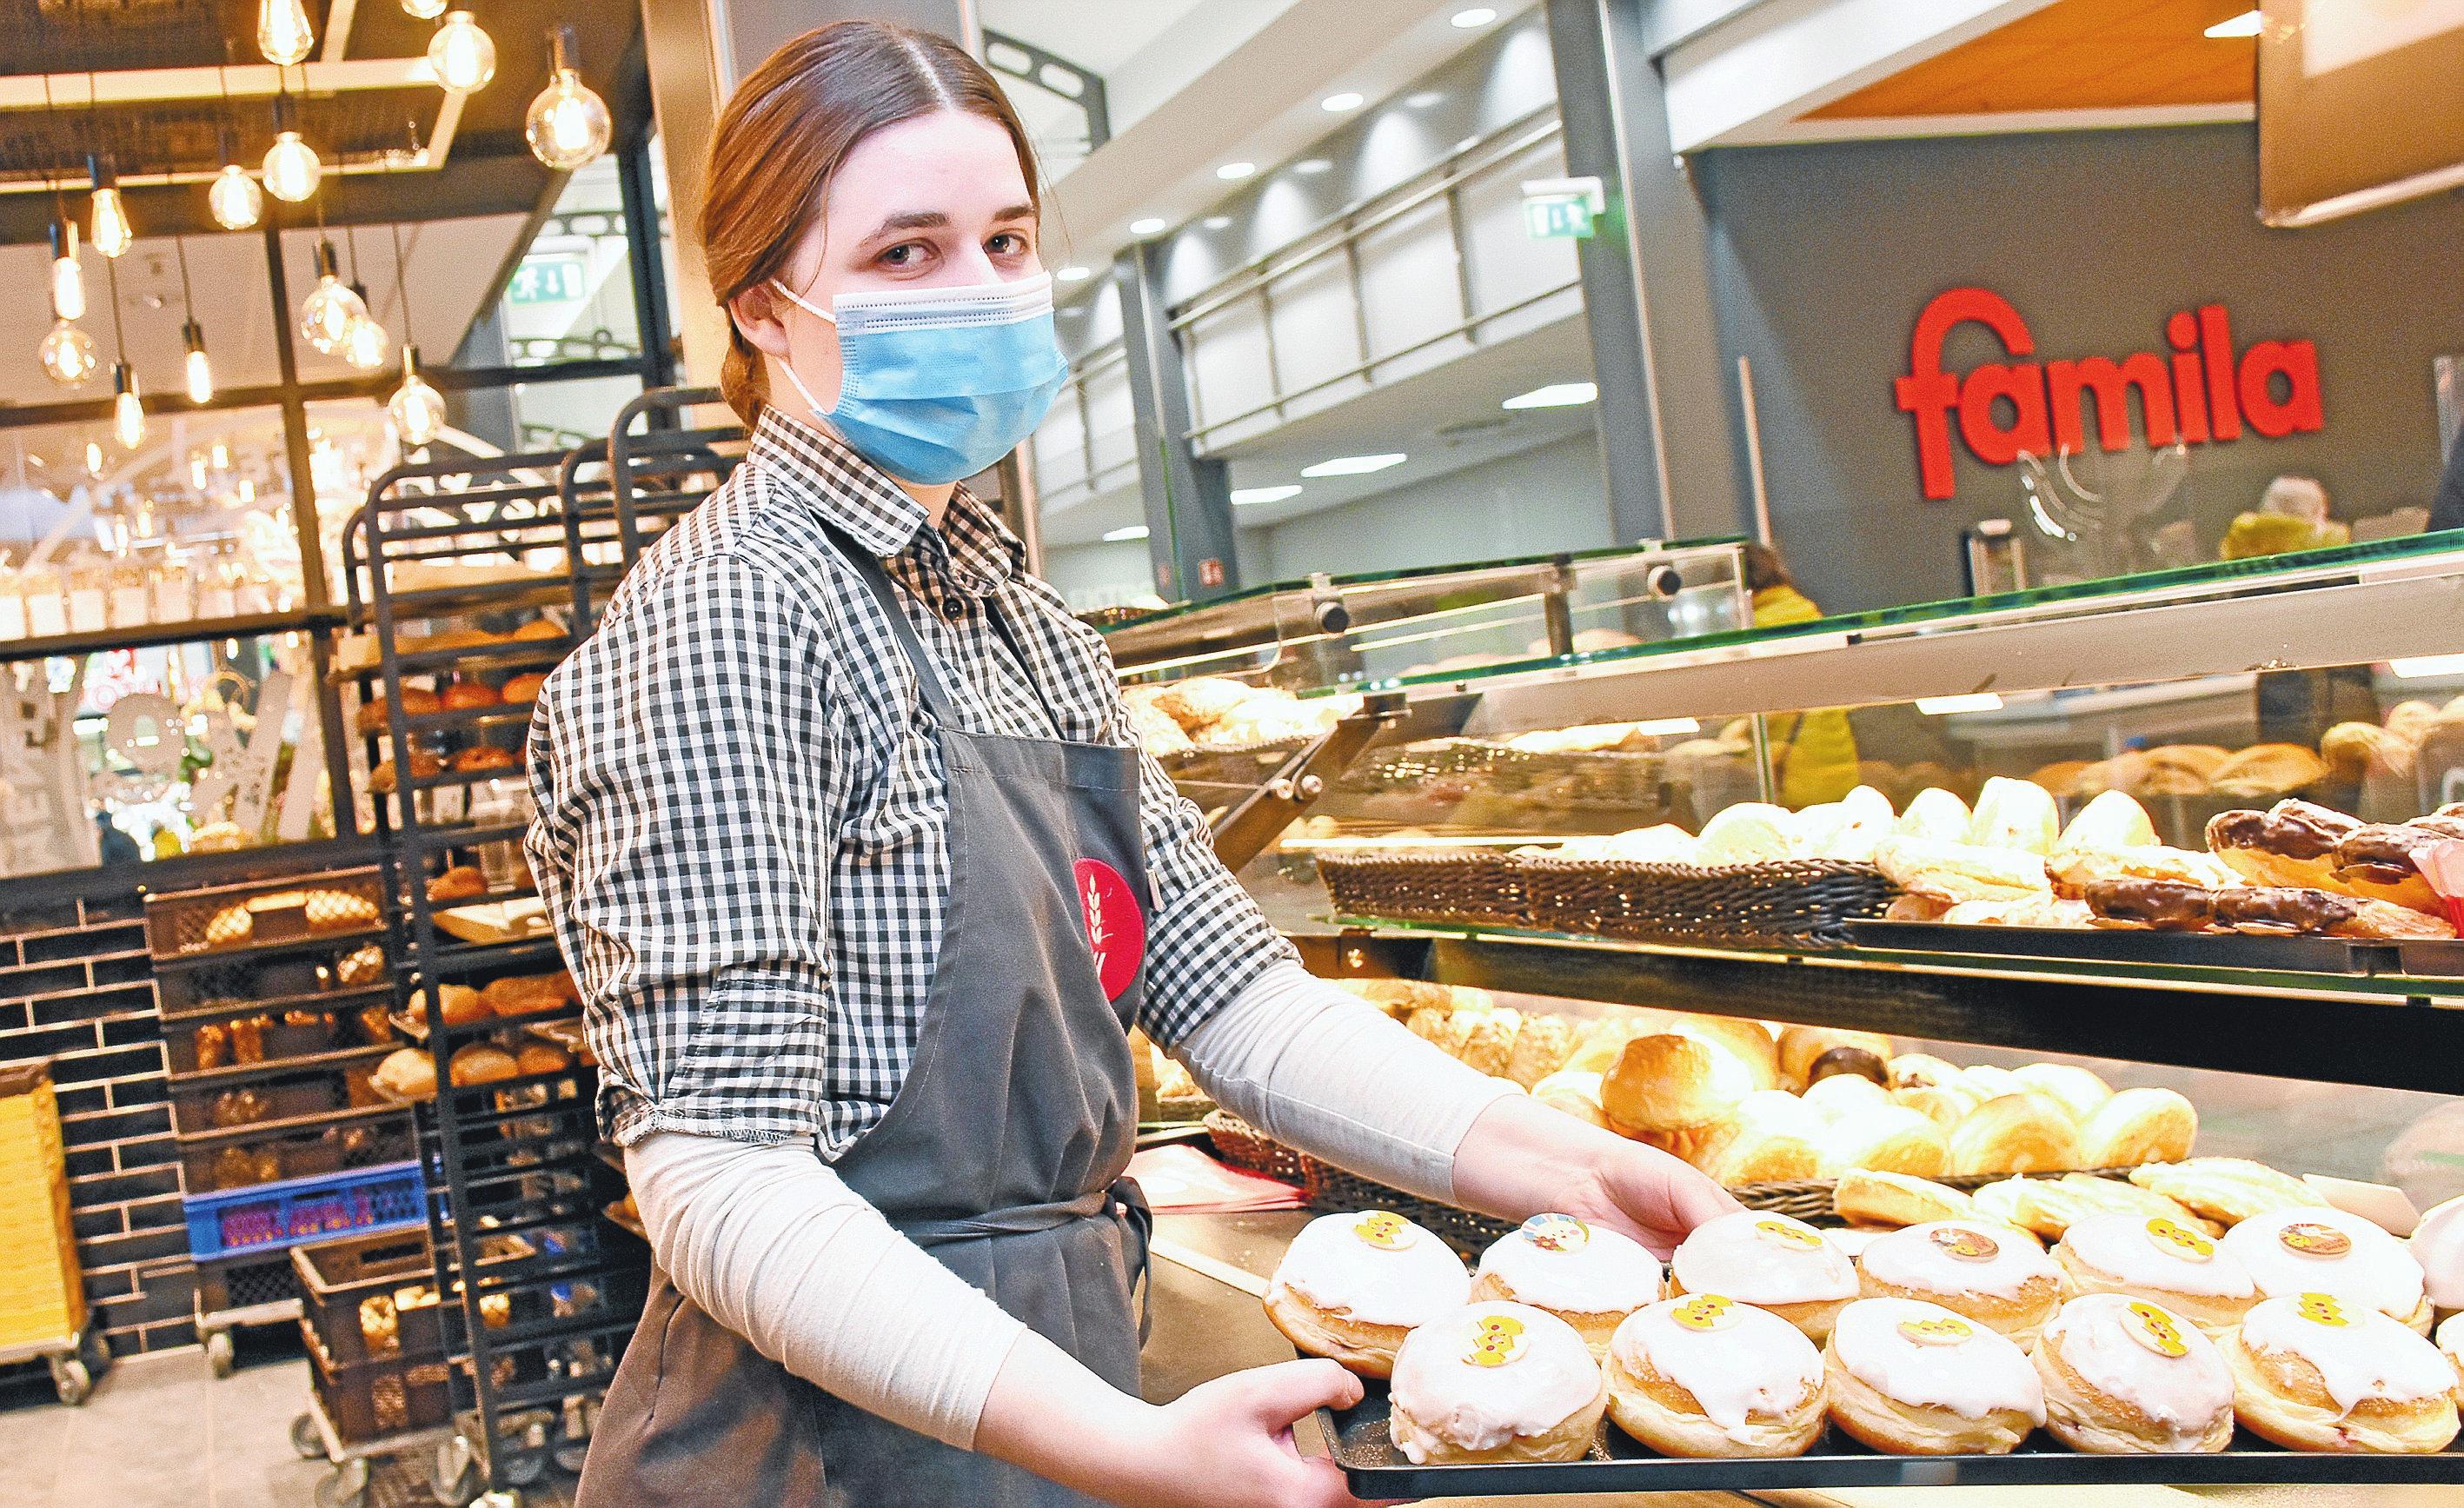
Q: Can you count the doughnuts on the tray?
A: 13